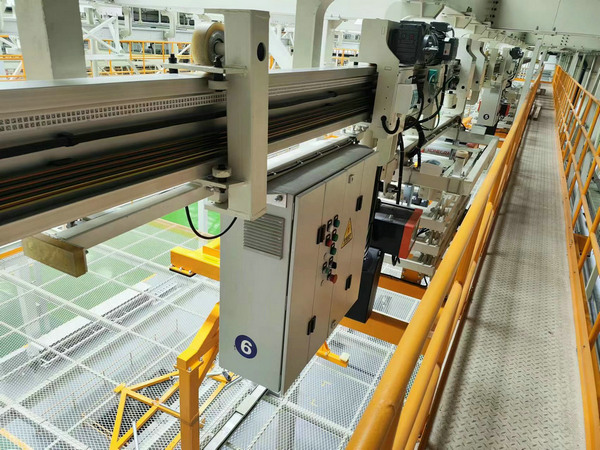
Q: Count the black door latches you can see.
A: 4